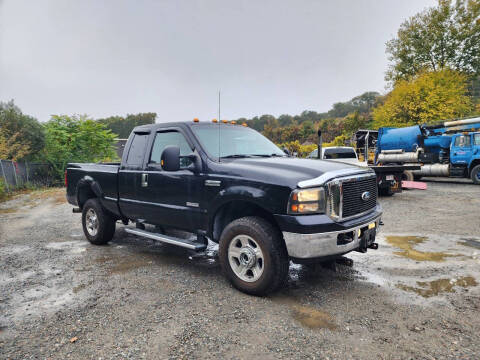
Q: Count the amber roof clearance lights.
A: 5